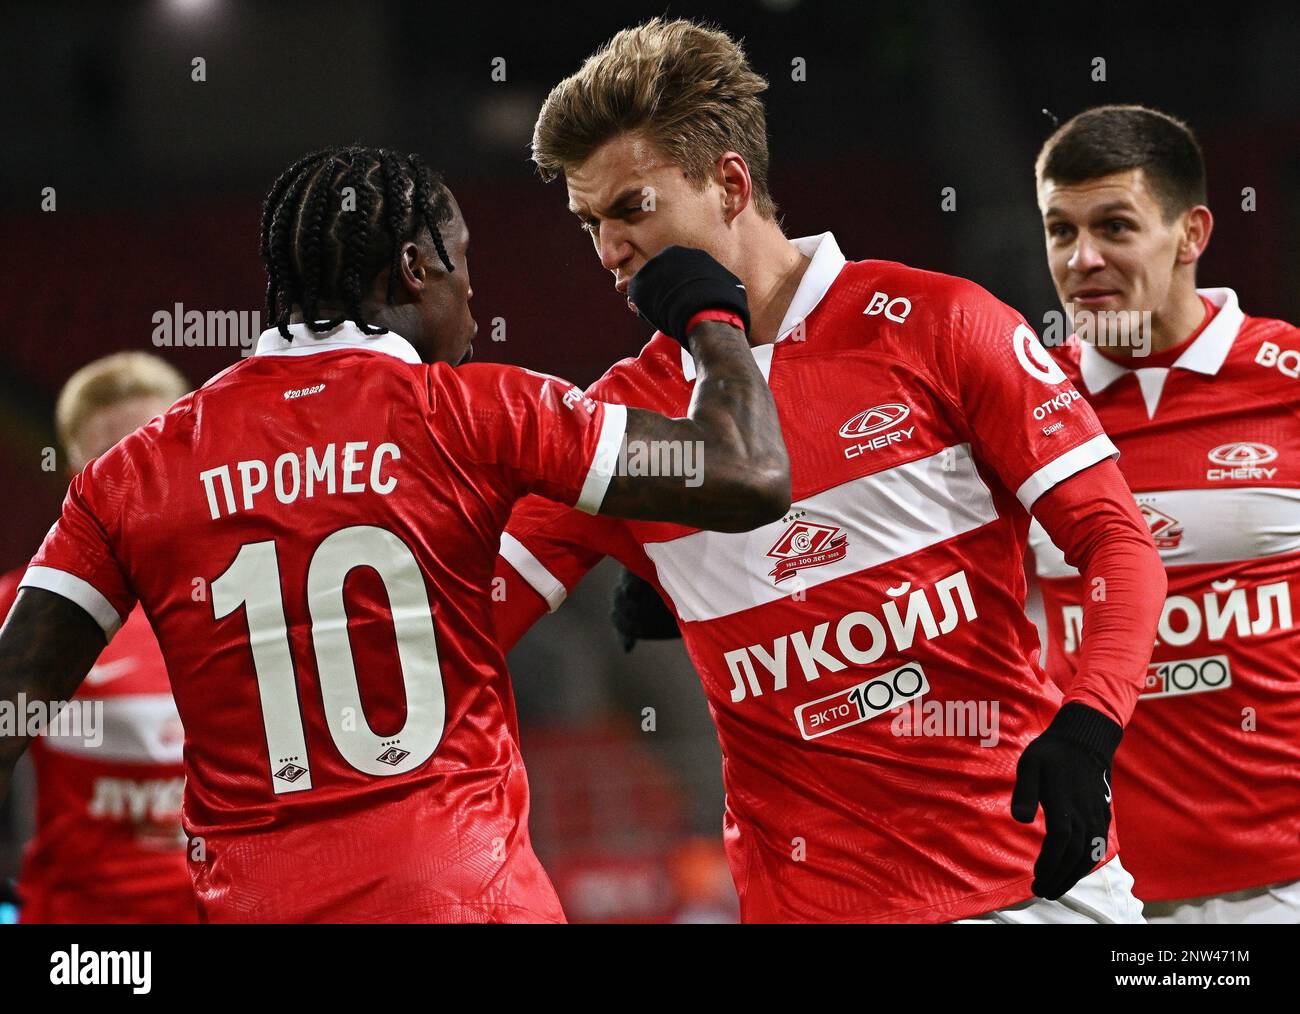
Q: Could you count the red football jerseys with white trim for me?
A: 4